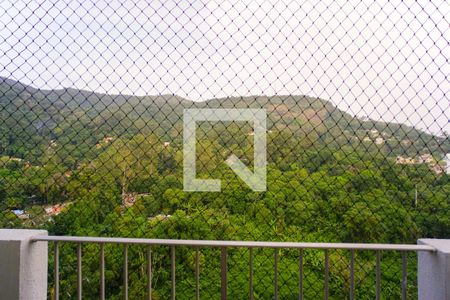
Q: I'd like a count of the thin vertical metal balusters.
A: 15